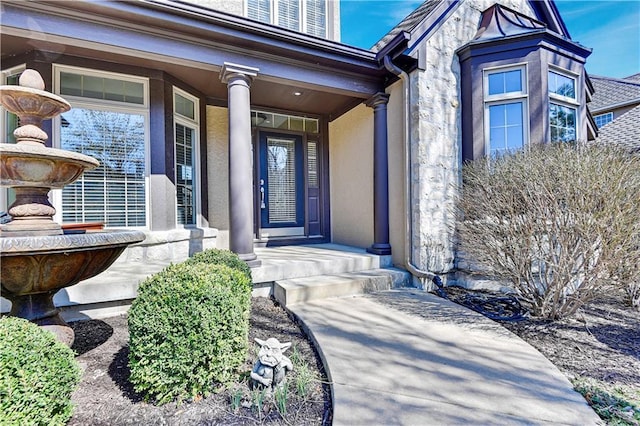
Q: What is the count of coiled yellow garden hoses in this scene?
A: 0